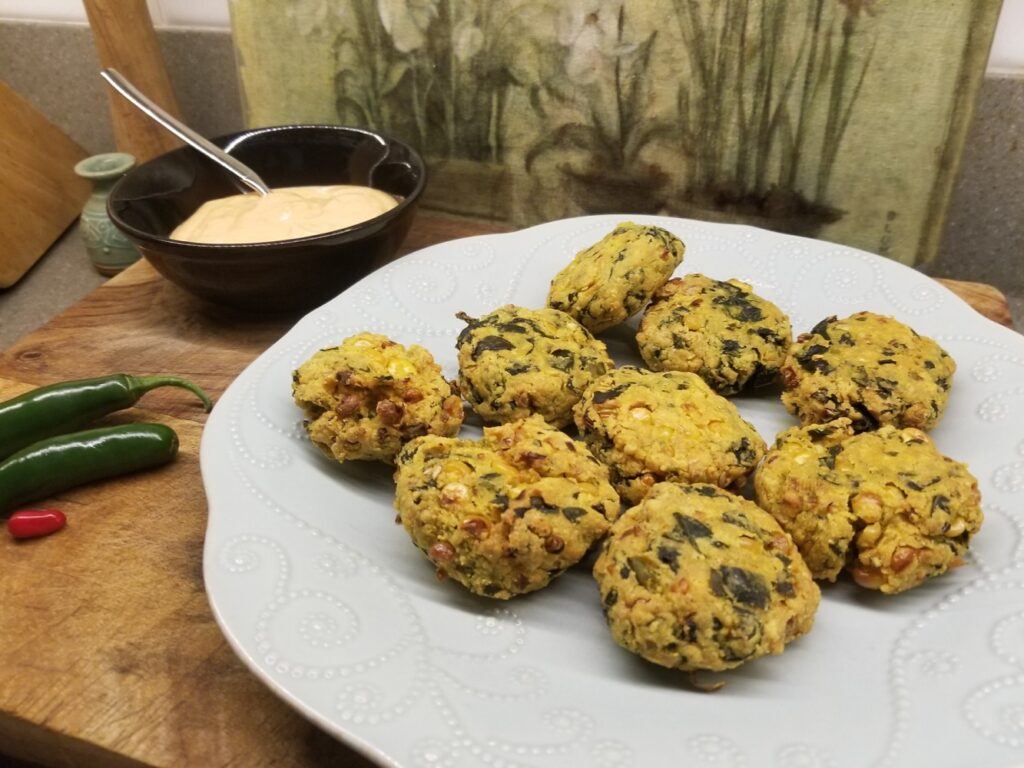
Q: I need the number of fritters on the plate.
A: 9